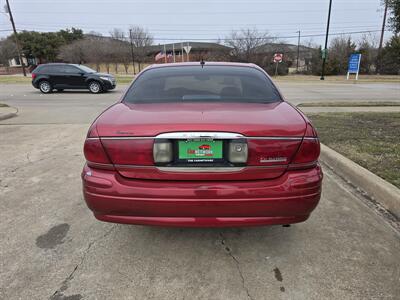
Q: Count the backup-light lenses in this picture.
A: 2